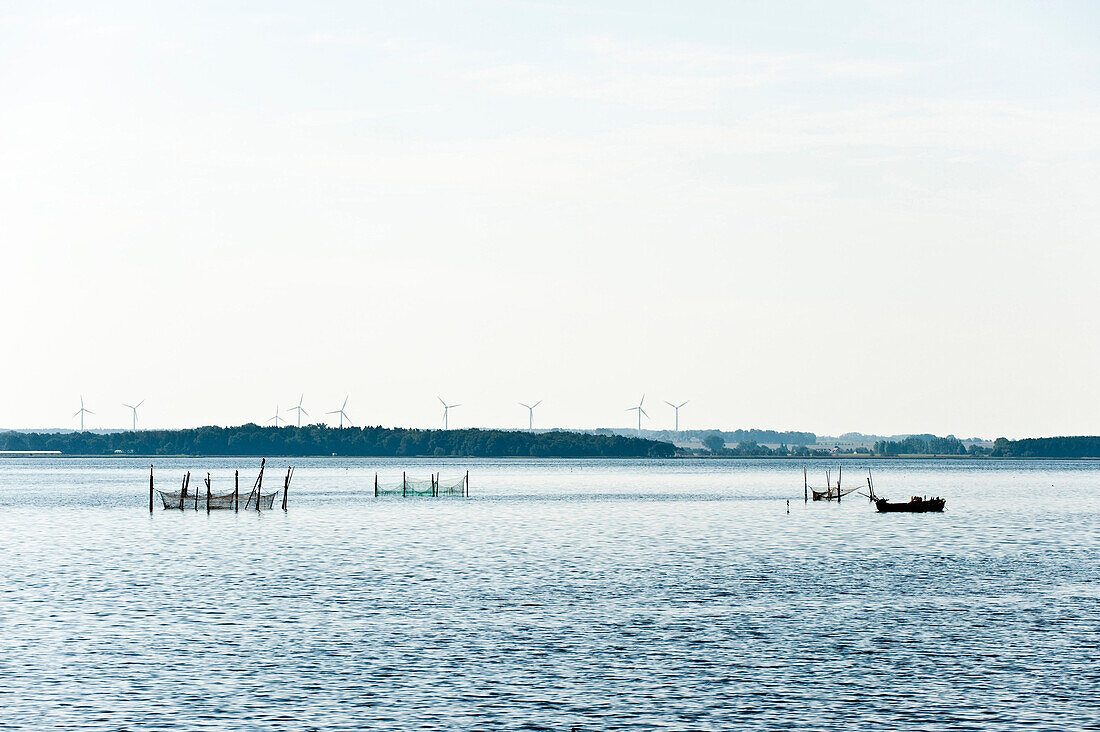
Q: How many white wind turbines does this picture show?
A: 9